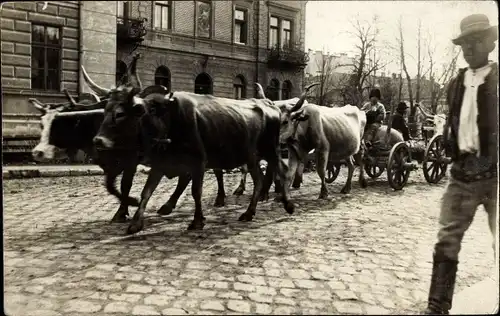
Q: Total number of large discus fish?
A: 0